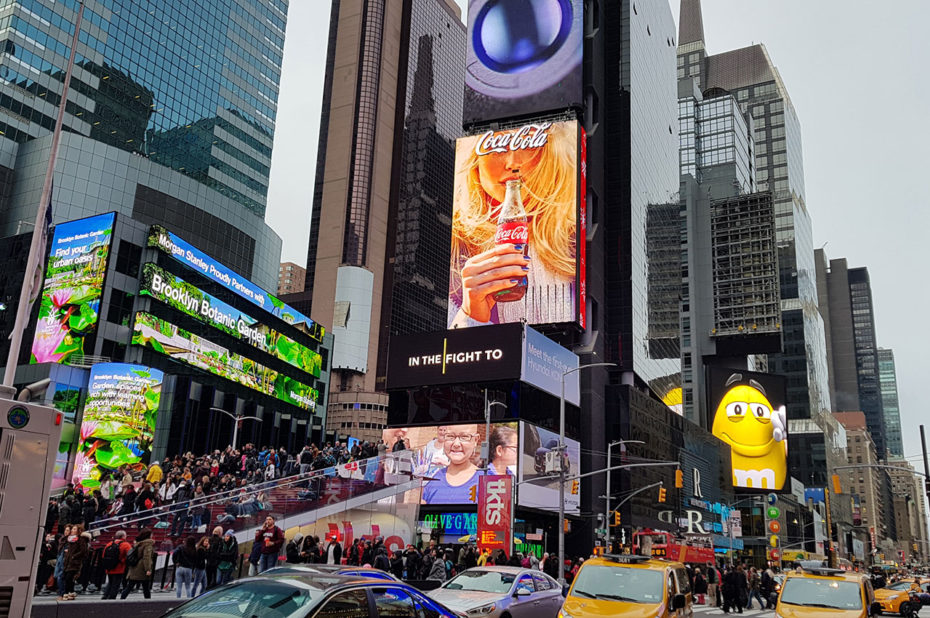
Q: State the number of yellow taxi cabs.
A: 3